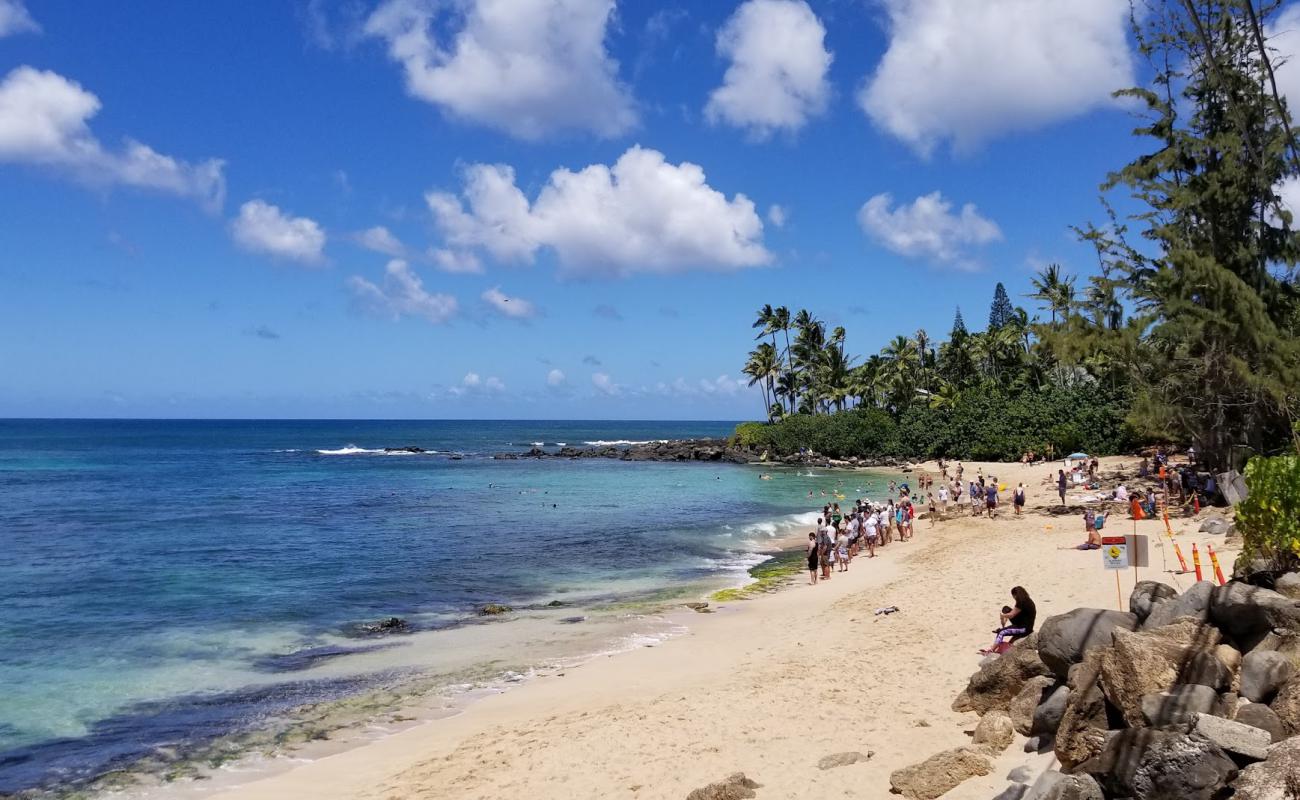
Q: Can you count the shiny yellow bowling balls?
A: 0